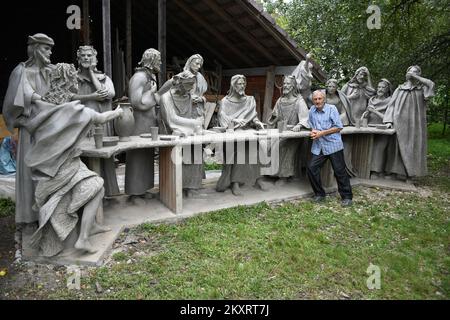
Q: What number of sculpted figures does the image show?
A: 13